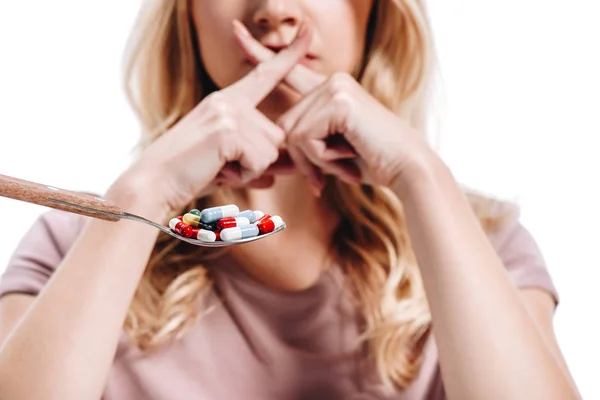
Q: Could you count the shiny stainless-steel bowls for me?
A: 0